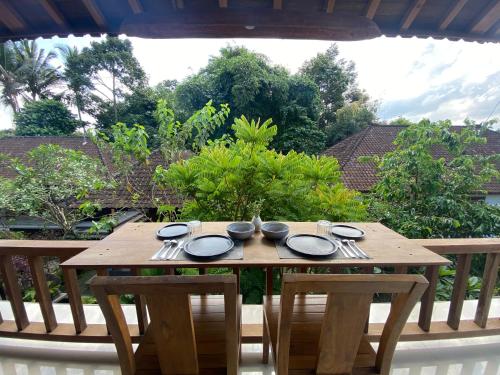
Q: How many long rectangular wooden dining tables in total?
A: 1